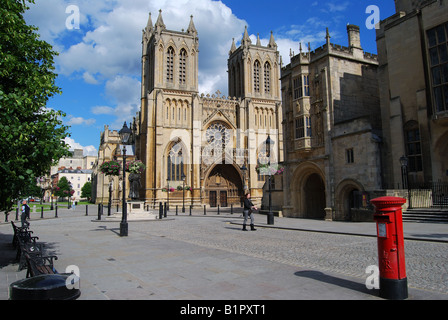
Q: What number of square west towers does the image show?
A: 2